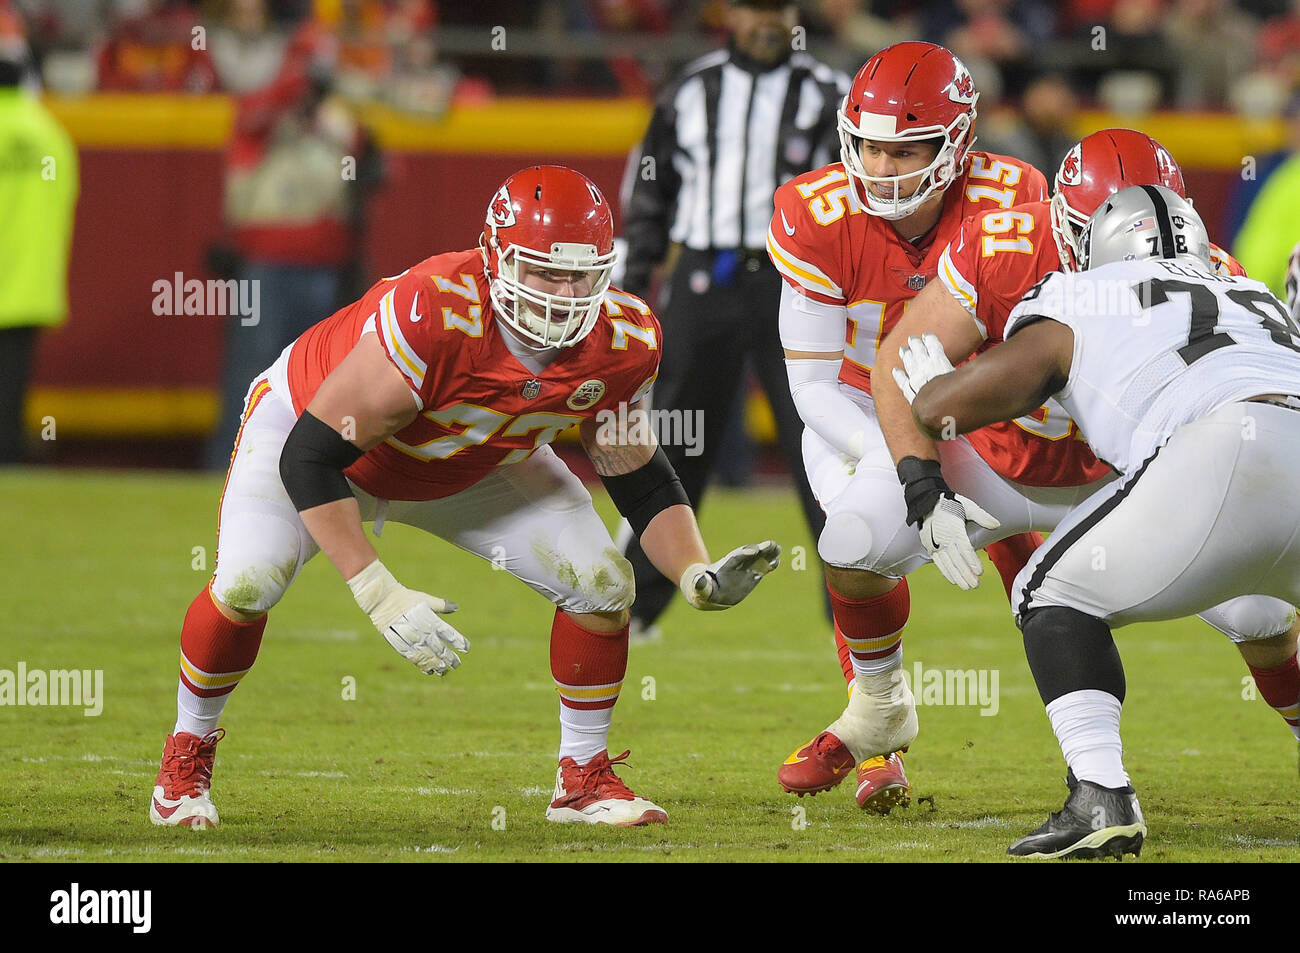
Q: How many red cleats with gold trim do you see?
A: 2